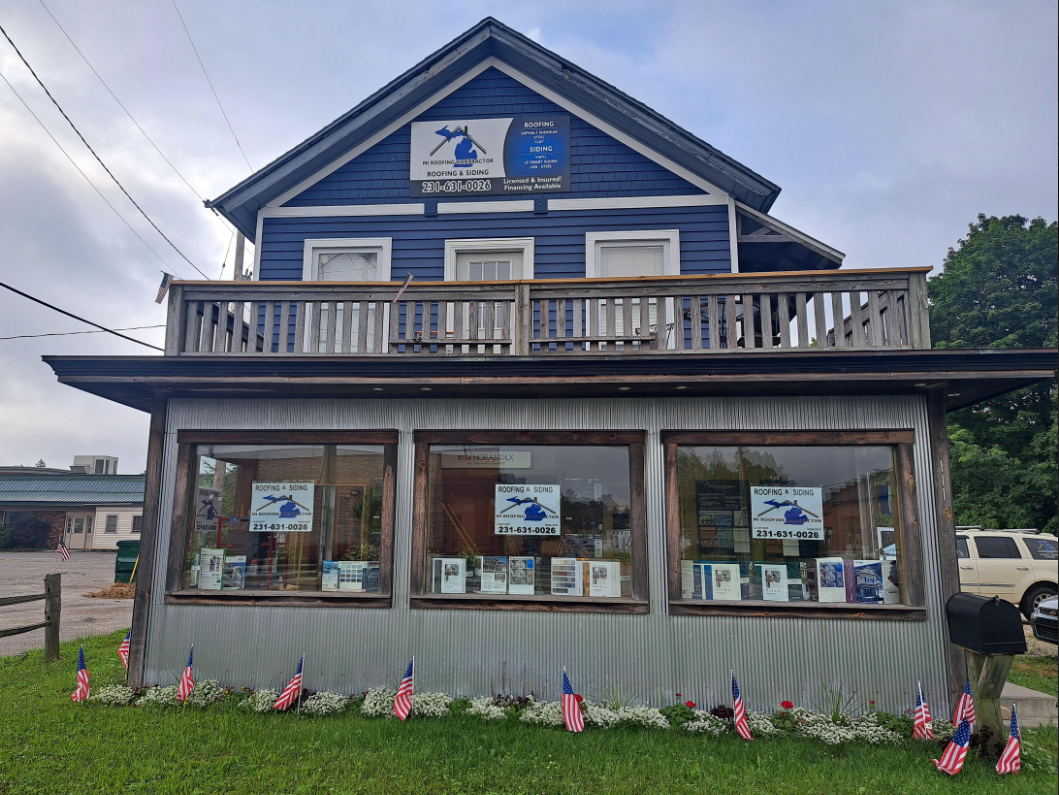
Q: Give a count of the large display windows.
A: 3